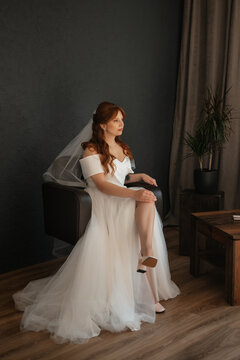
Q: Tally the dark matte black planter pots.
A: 1